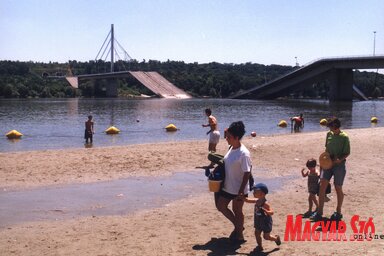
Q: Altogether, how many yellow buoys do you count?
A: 6